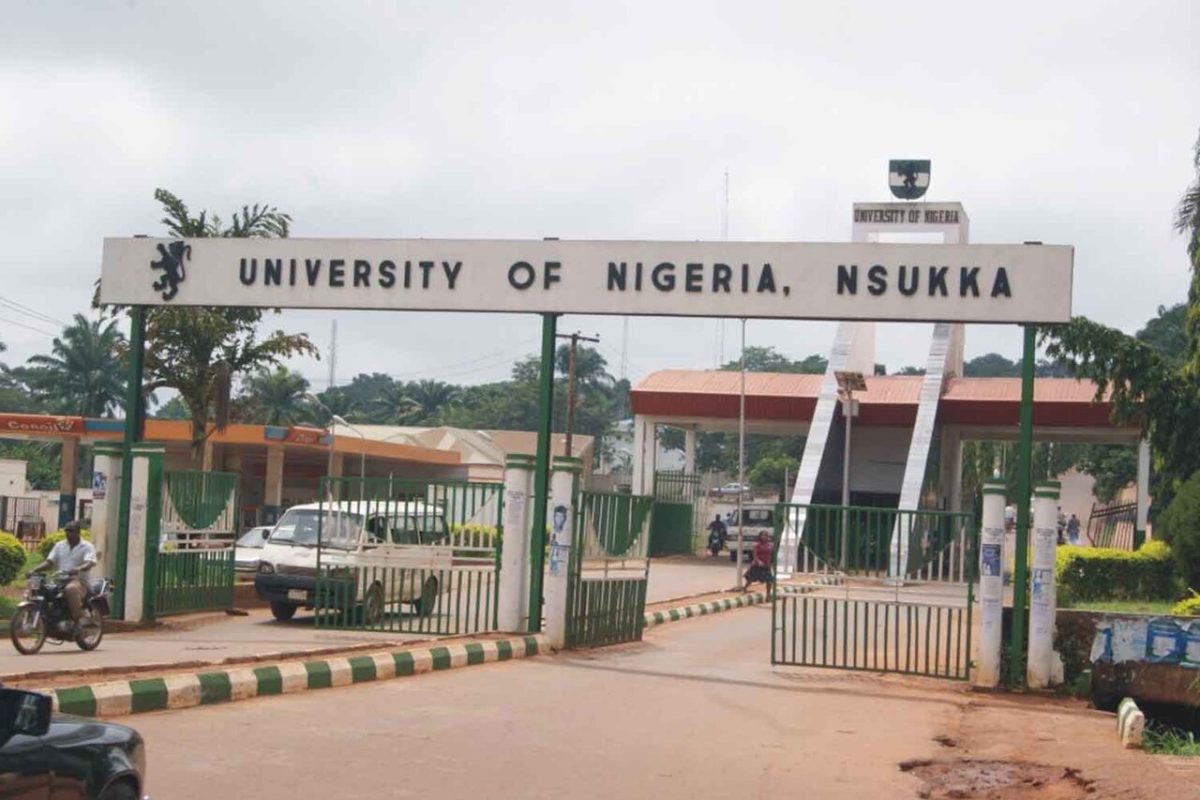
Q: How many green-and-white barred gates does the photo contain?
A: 4